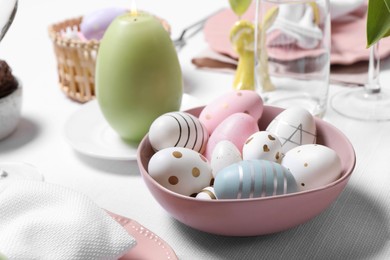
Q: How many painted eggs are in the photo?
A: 11